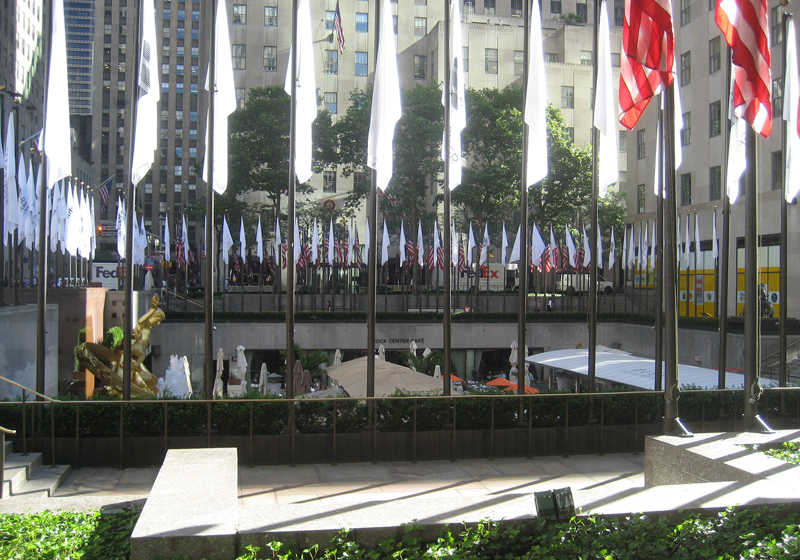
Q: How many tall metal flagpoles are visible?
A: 13